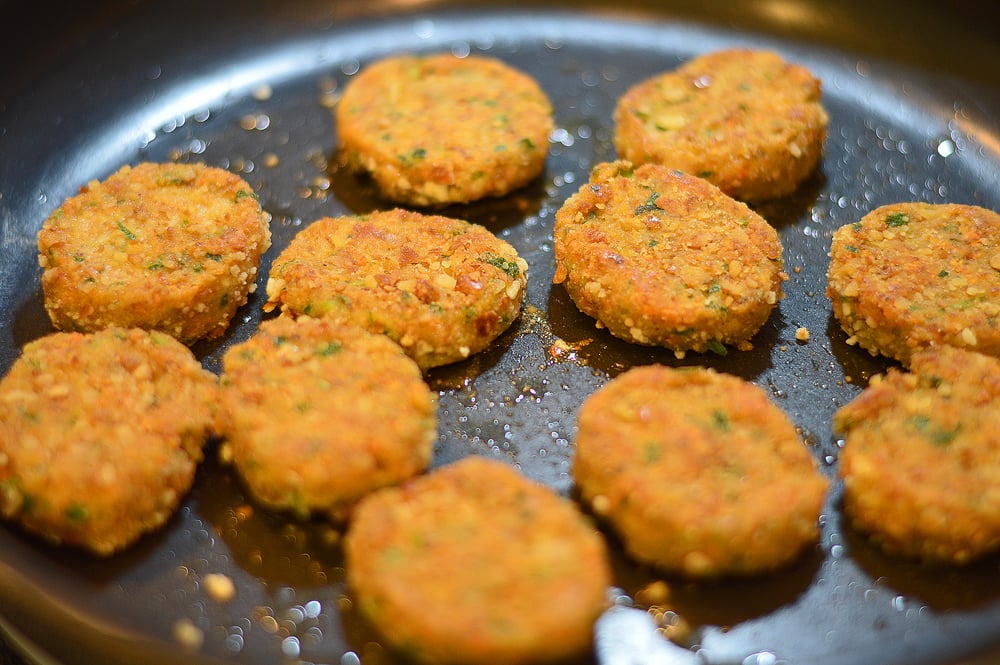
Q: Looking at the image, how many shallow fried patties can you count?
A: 11